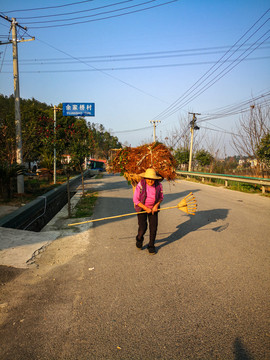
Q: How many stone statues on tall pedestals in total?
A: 0